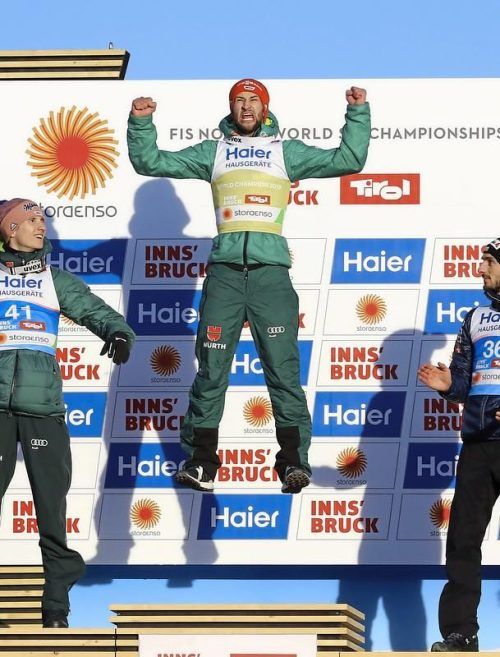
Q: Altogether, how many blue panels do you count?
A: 10